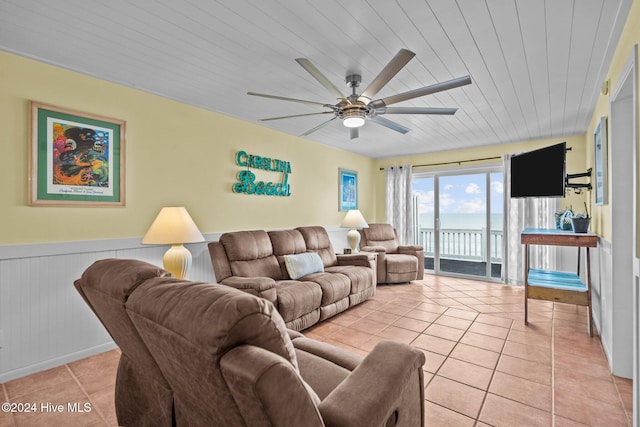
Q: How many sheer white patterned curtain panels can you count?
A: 2